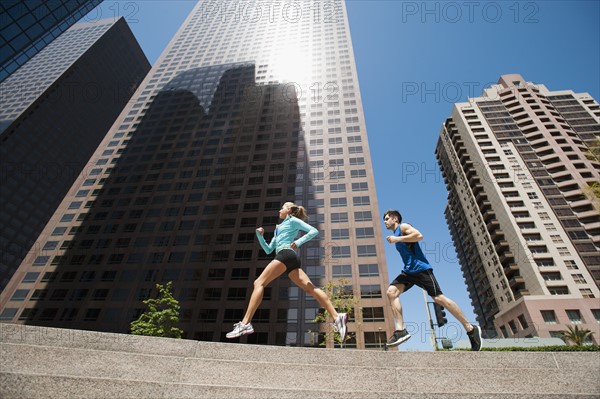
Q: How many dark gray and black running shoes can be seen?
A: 2